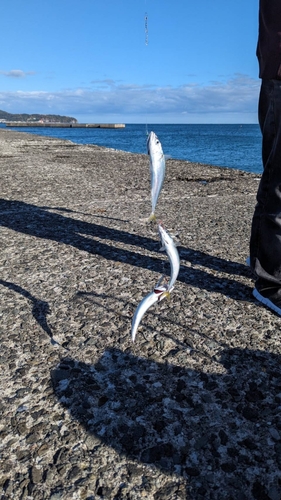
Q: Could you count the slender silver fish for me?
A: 3